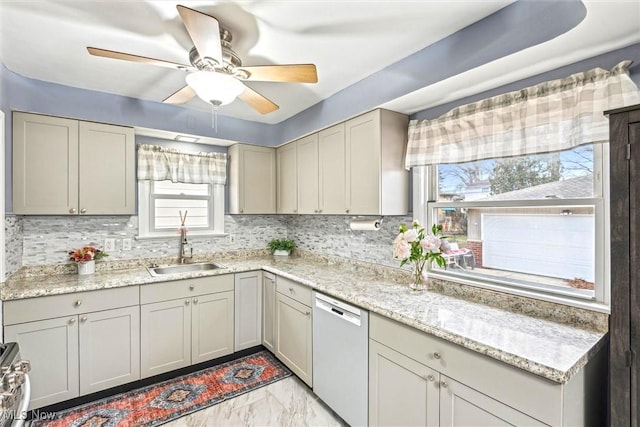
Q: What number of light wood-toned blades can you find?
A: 5